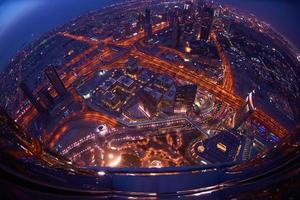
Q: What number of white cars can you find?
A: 0